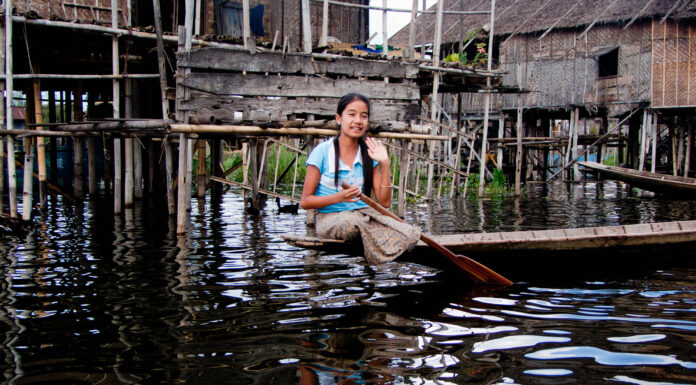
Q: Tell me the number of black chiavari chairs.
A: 0